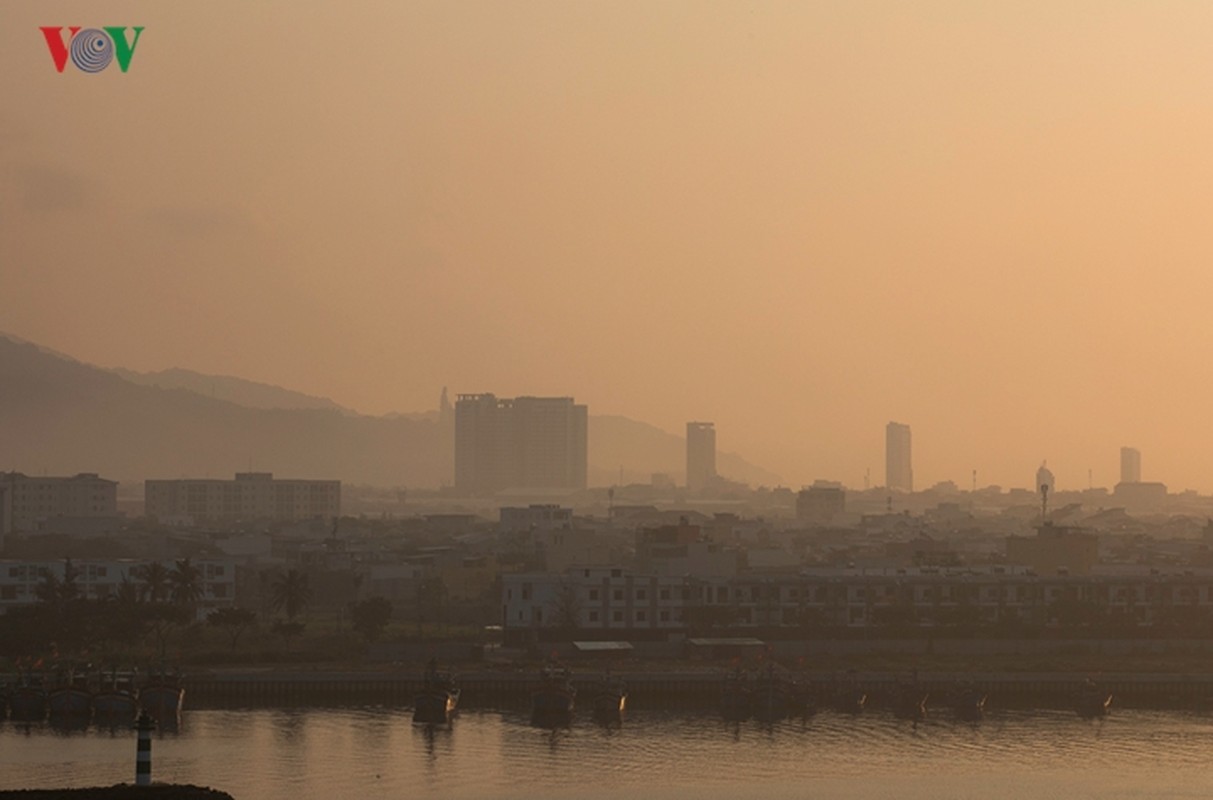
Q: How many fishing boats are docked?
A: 15